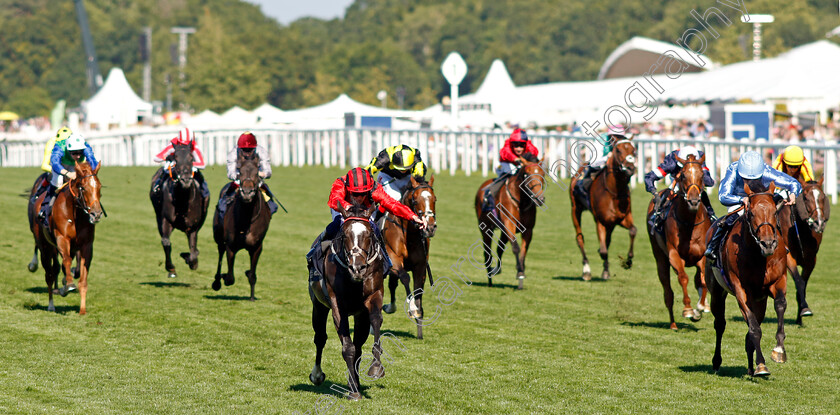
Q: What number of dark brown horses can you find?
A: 3